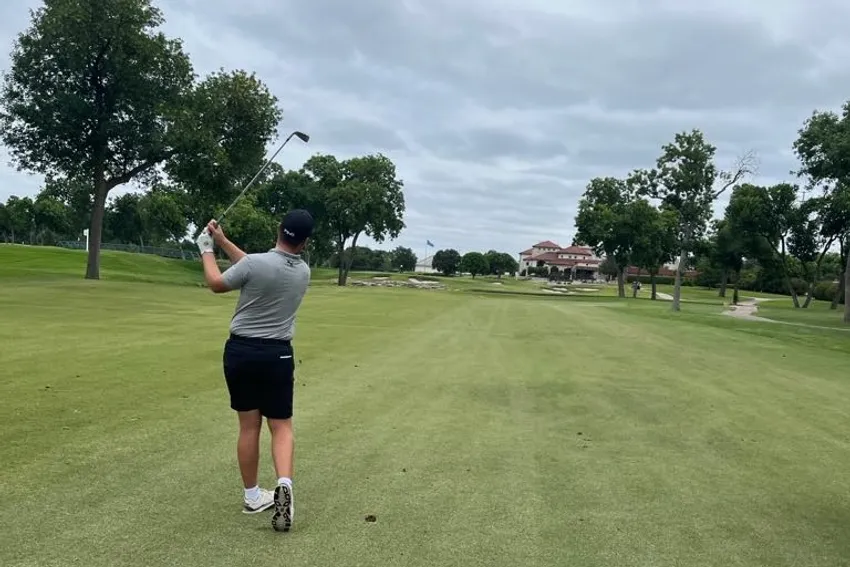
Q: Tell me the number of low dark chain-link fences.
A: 1